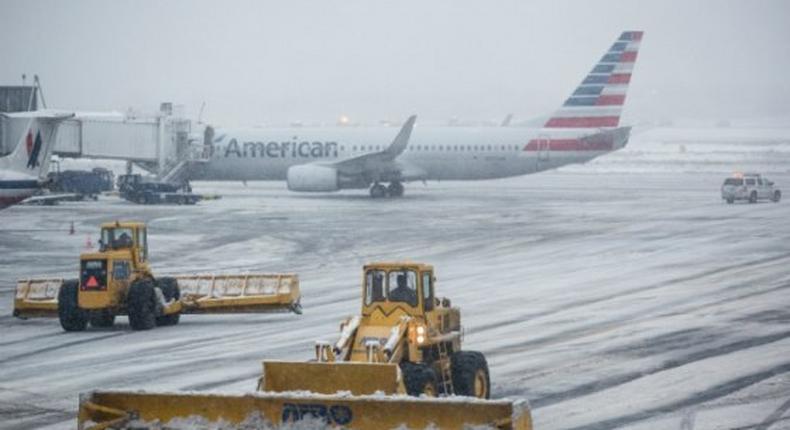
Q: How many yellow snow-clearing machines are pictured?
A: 2